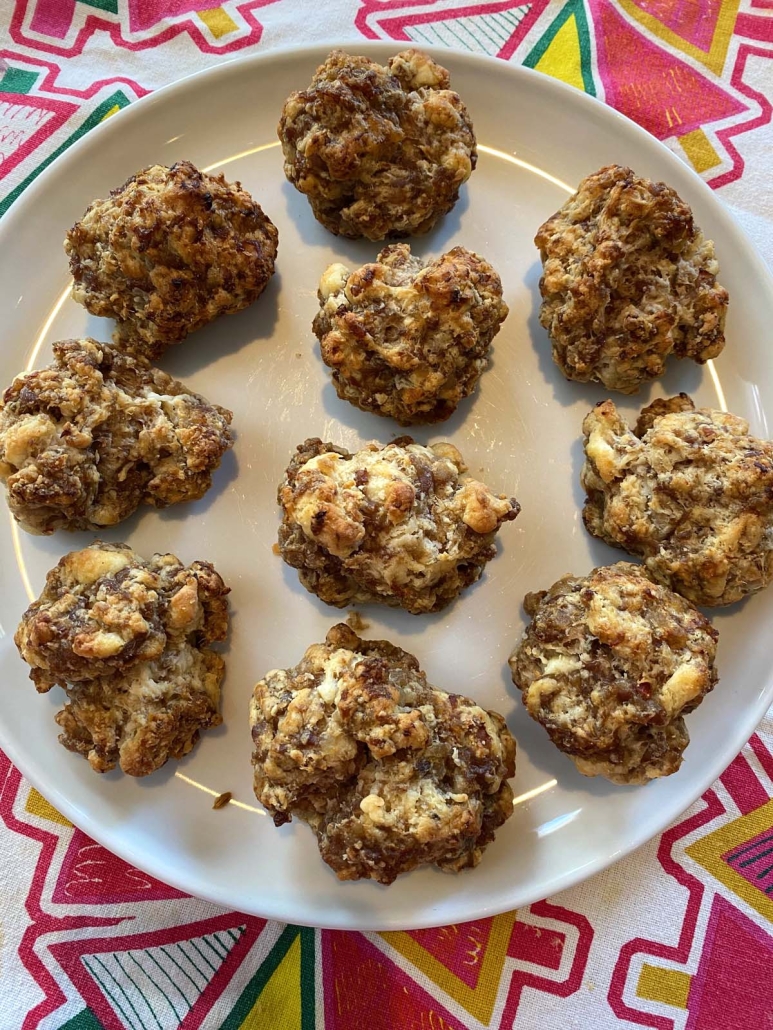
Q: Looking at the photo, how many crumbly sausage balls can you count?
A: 10